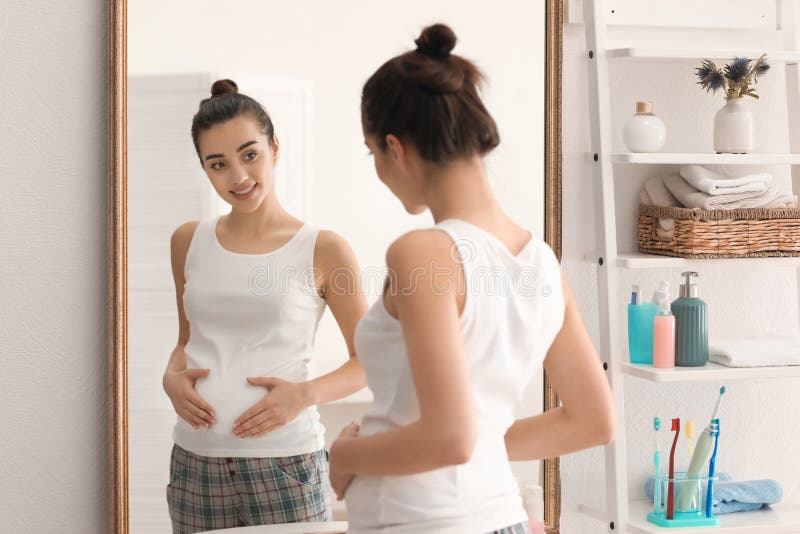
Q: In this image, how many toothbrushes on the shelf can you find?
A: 5